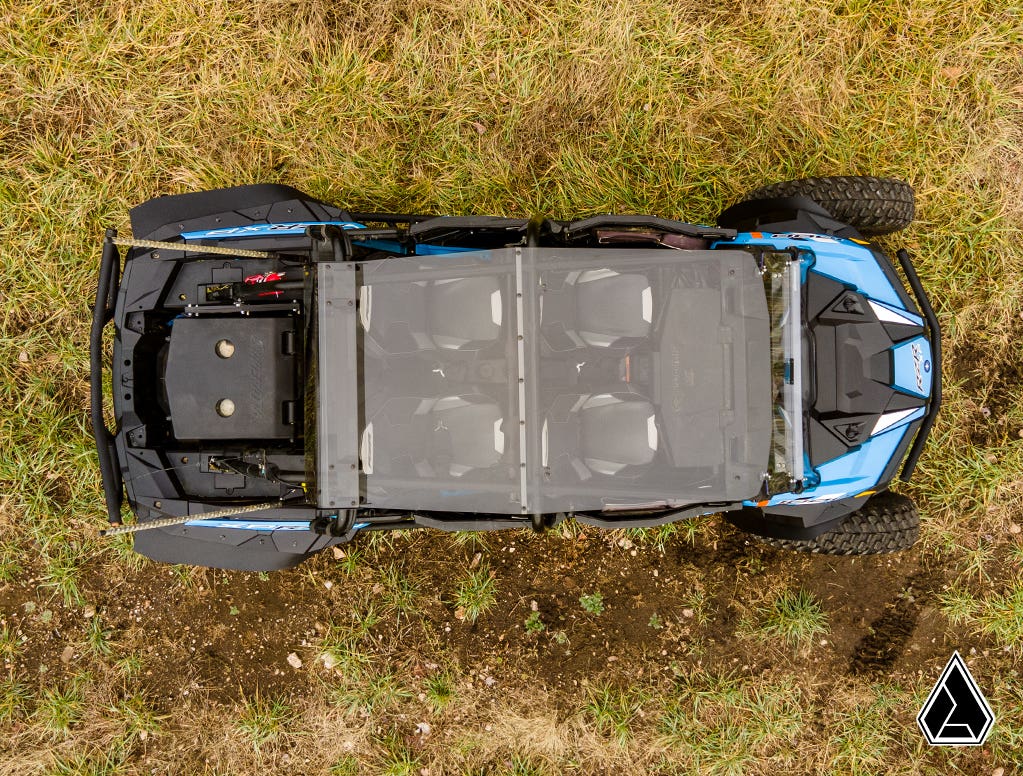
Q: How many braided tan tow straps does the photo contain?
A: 2